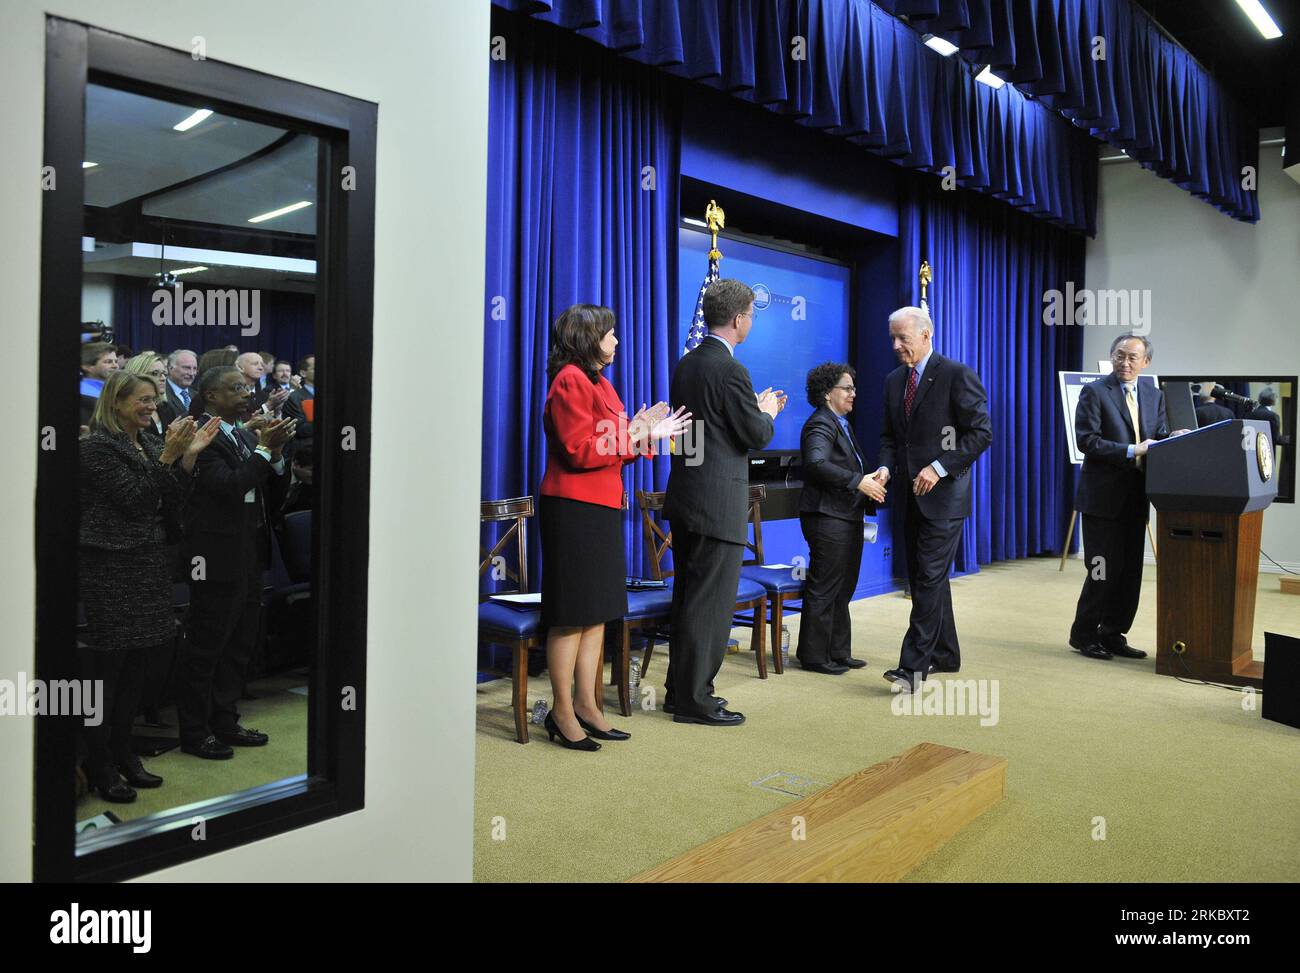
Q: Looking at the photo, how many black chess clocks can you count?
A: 0